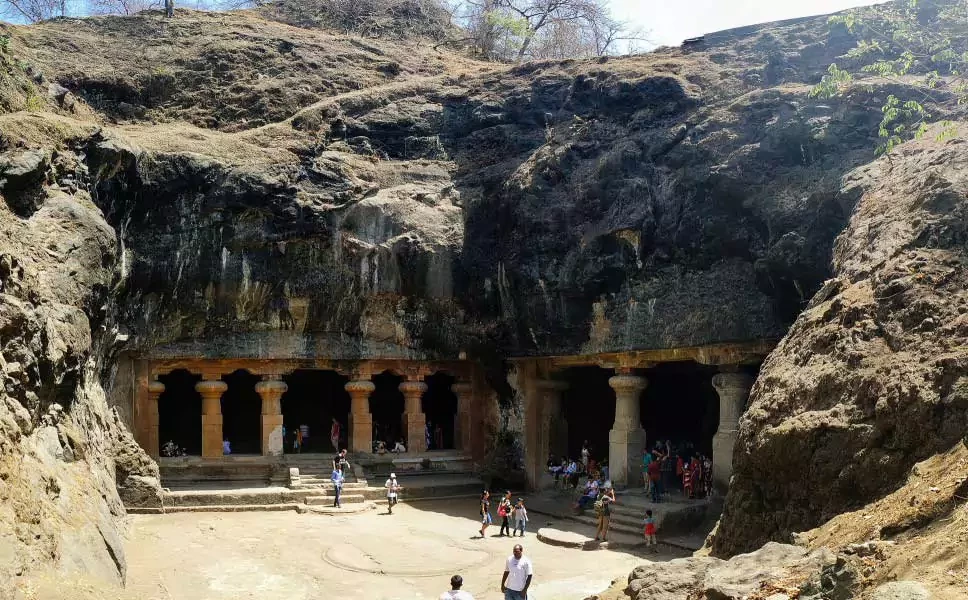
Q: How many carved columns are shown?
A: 9